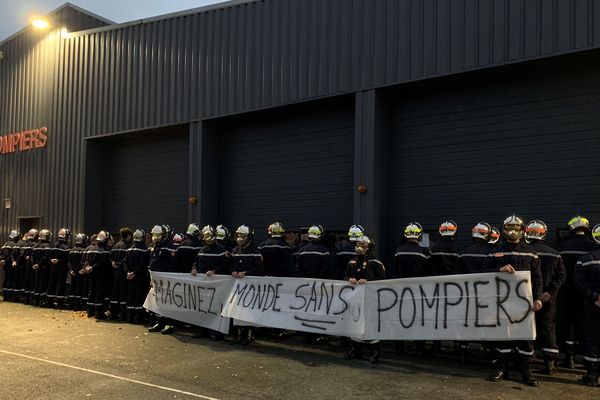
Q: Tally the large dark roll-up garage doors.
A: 3